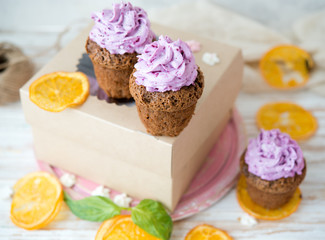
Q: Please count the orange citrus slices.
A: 7